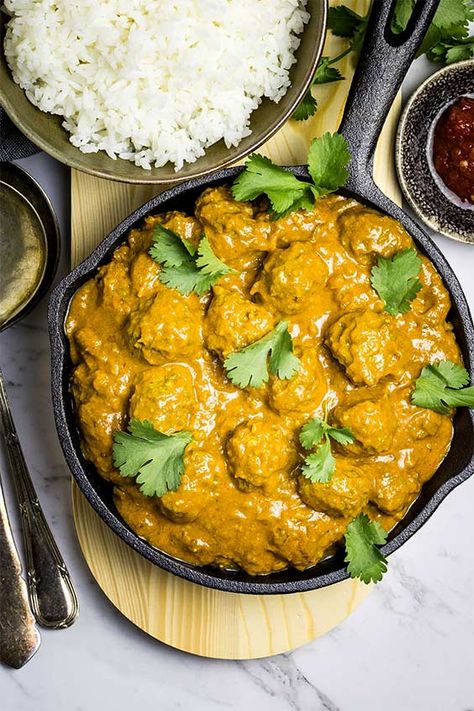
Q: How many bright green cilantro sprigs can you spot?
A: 8